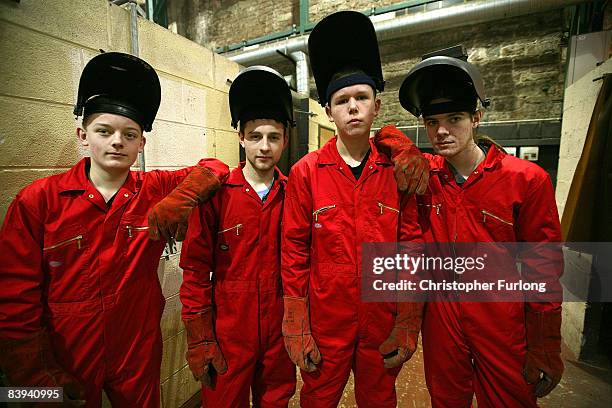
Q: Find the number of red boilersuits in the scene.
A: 4